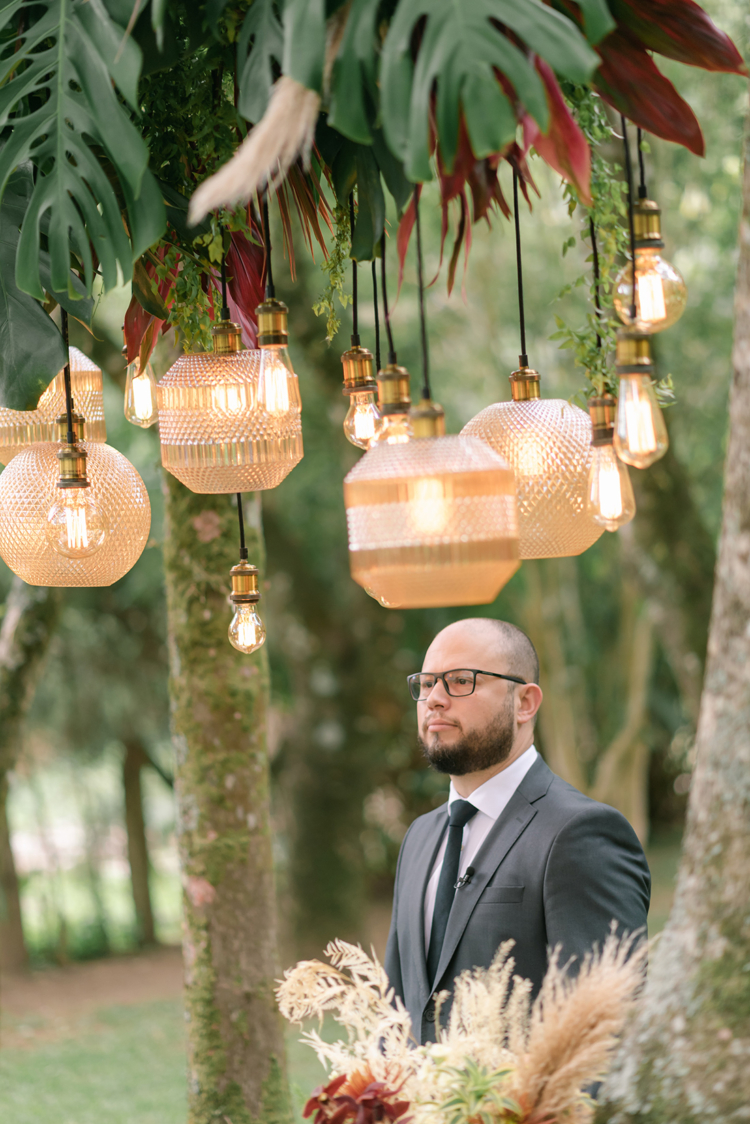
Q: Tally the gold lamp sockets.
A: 12